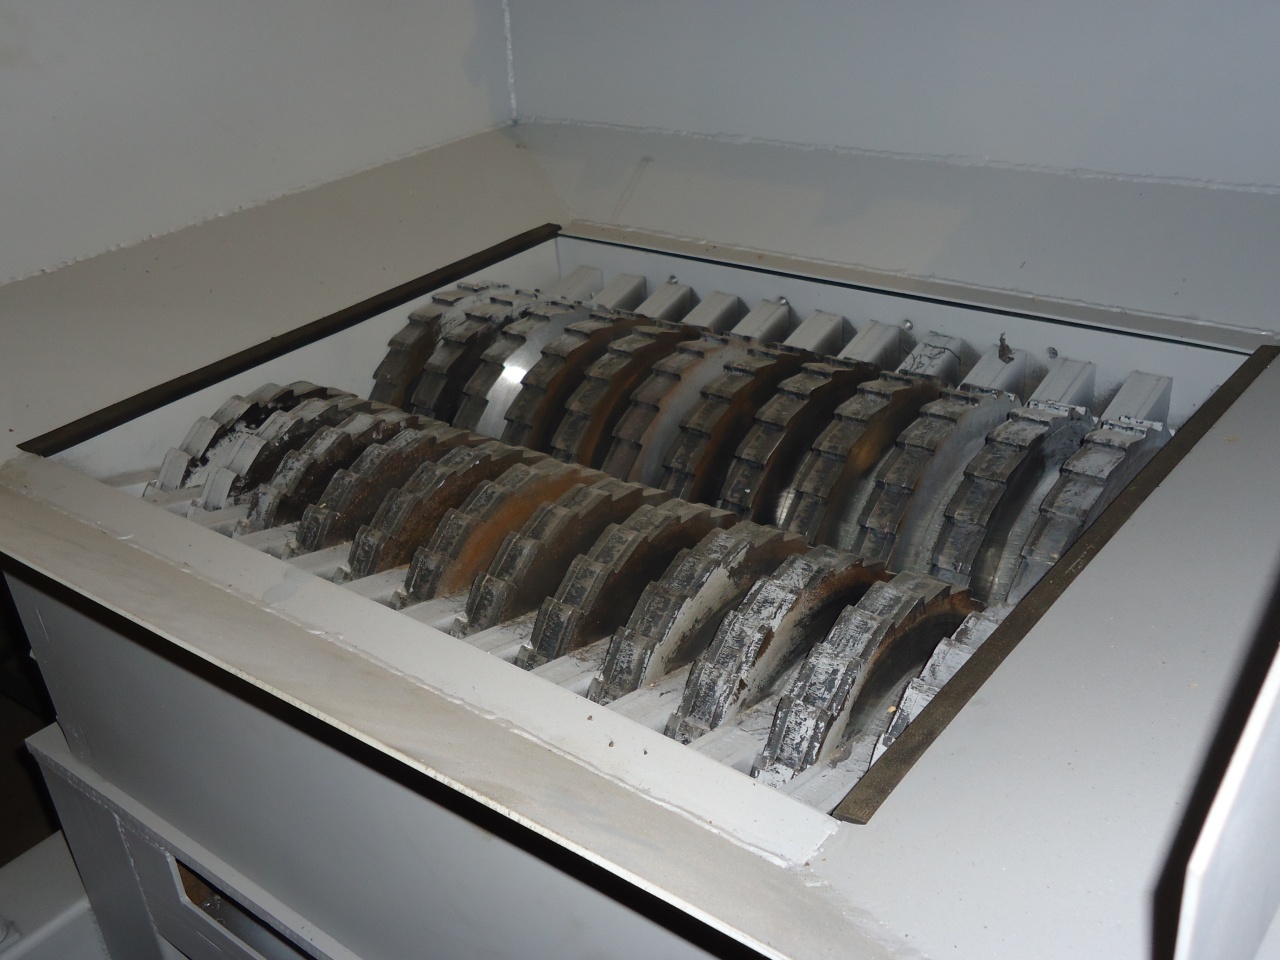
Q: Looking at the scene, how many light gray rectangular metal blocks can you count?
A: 11